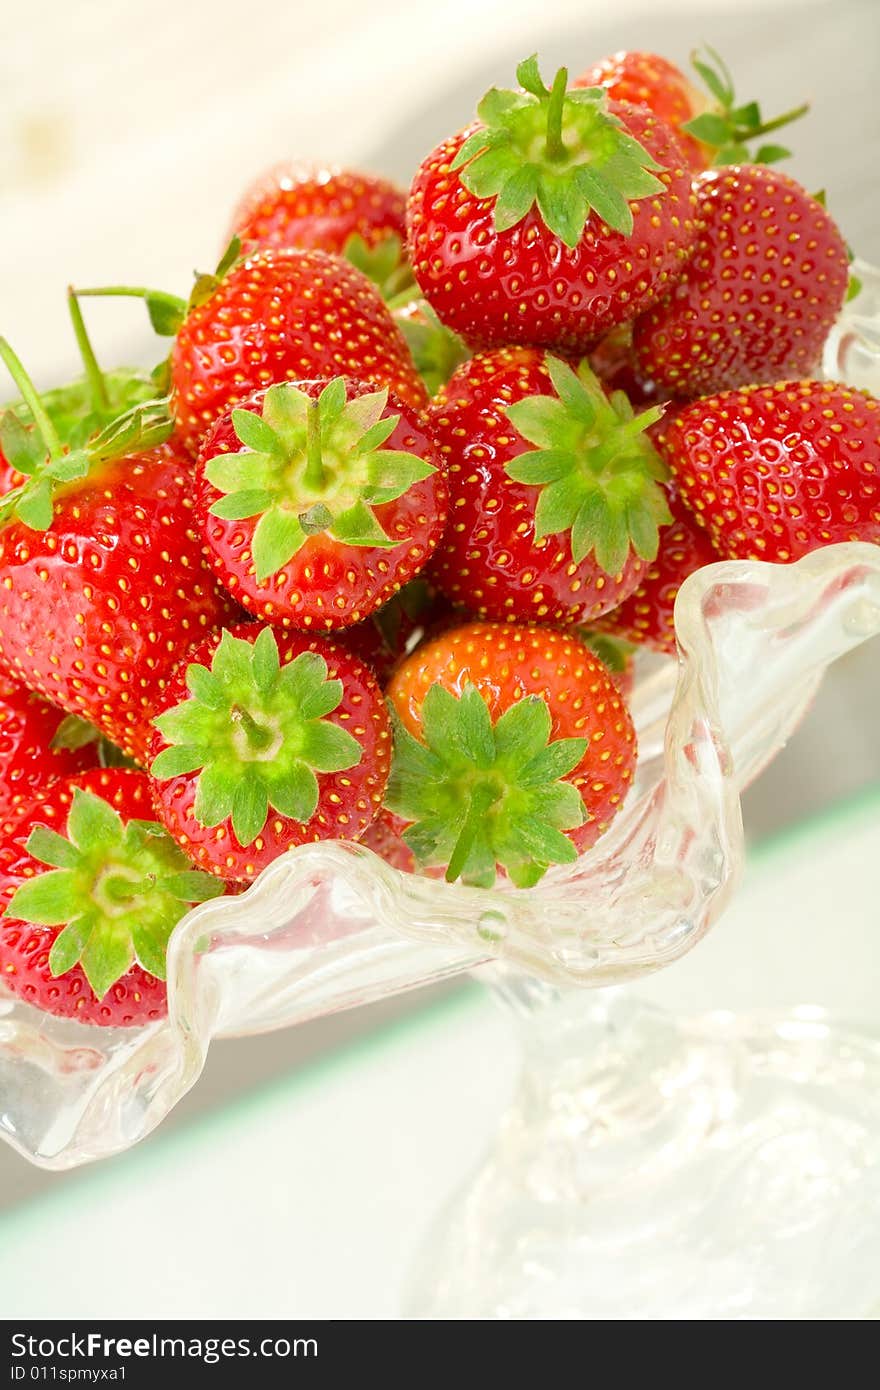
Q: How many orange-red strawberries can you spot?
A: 1